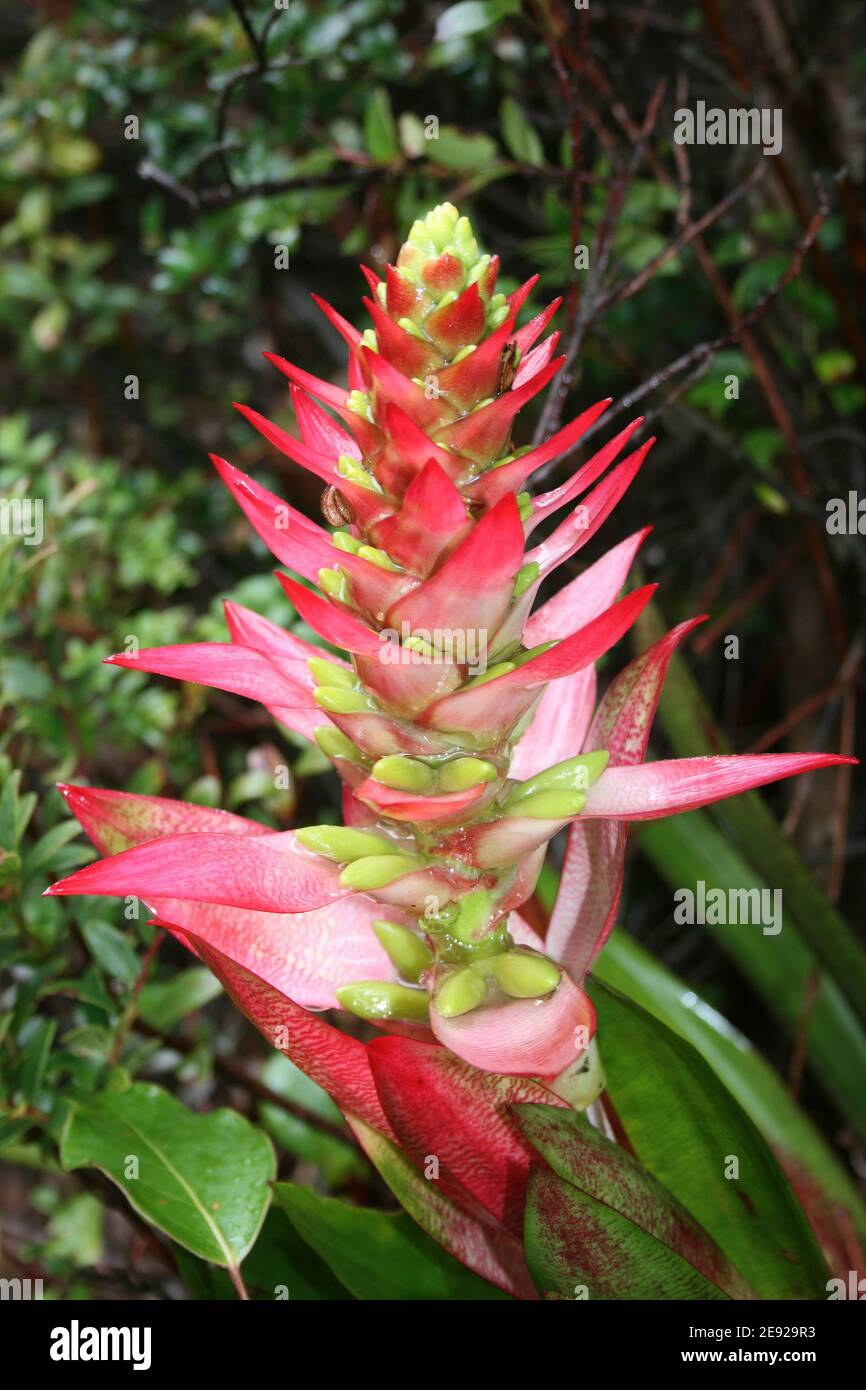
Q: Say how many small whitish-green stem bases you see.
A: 1